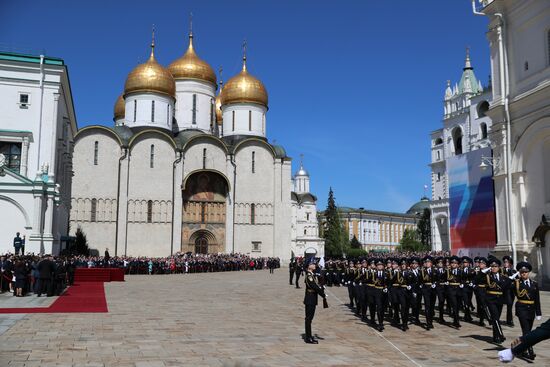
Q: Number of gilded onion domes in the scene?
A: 5